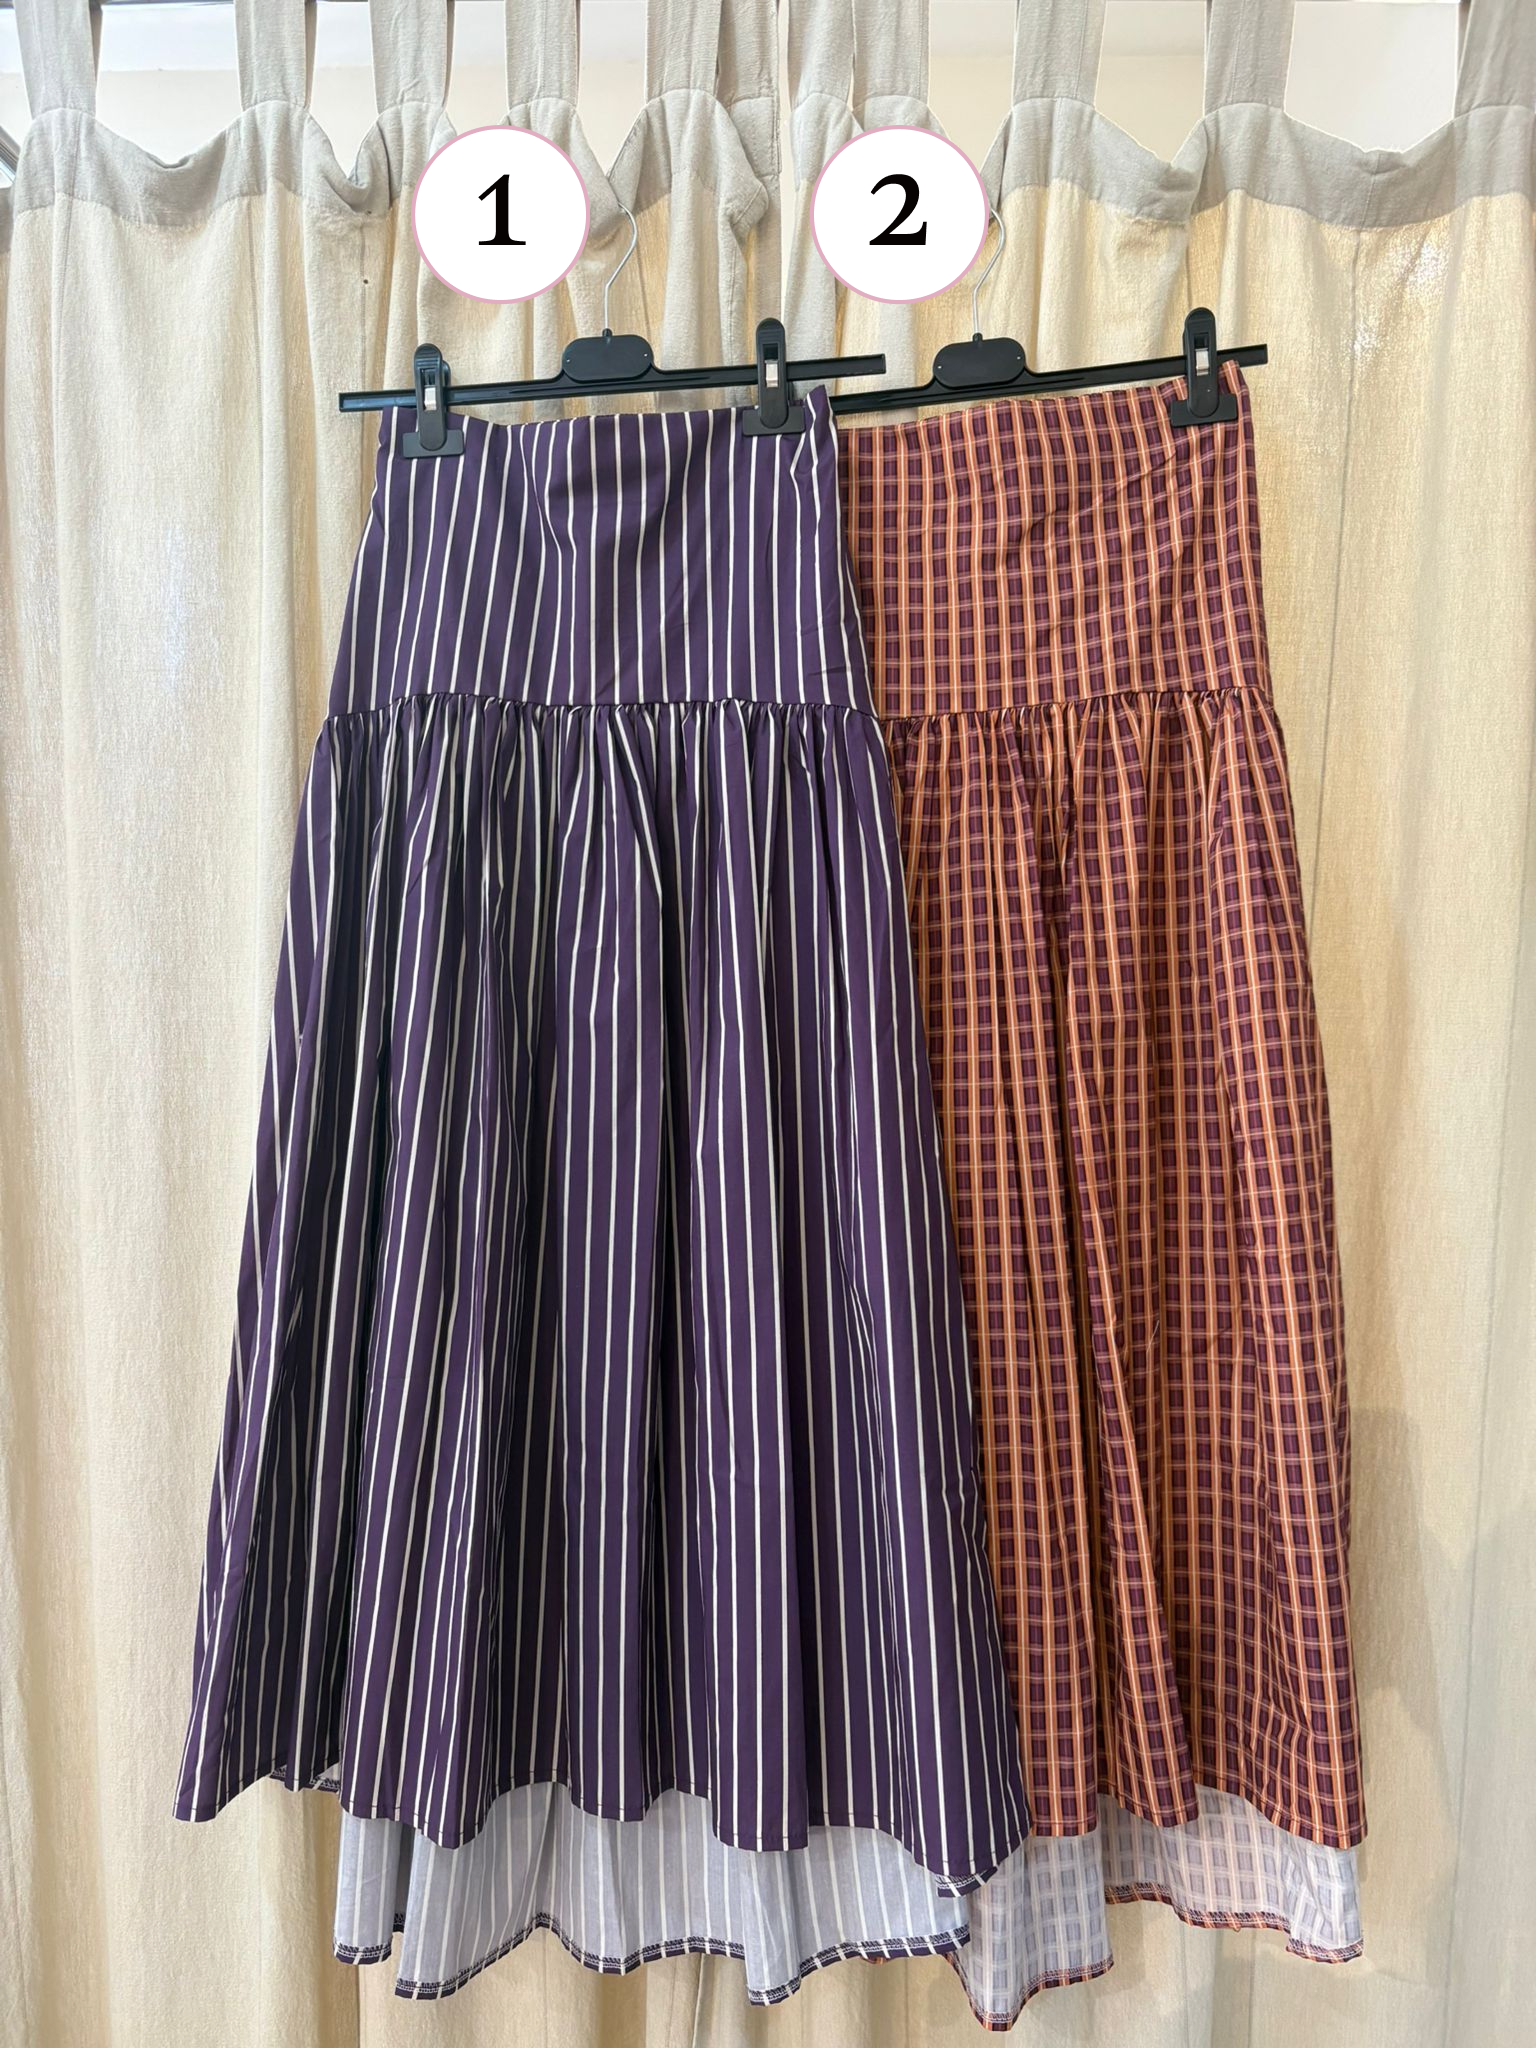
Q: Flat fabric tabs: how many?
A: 11